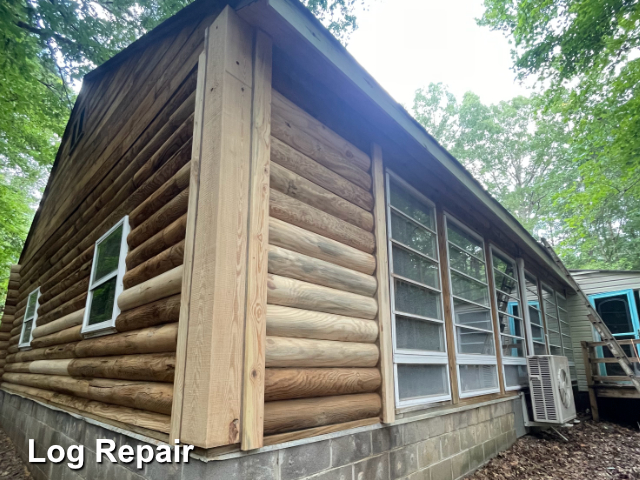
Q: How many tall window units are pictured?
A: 6